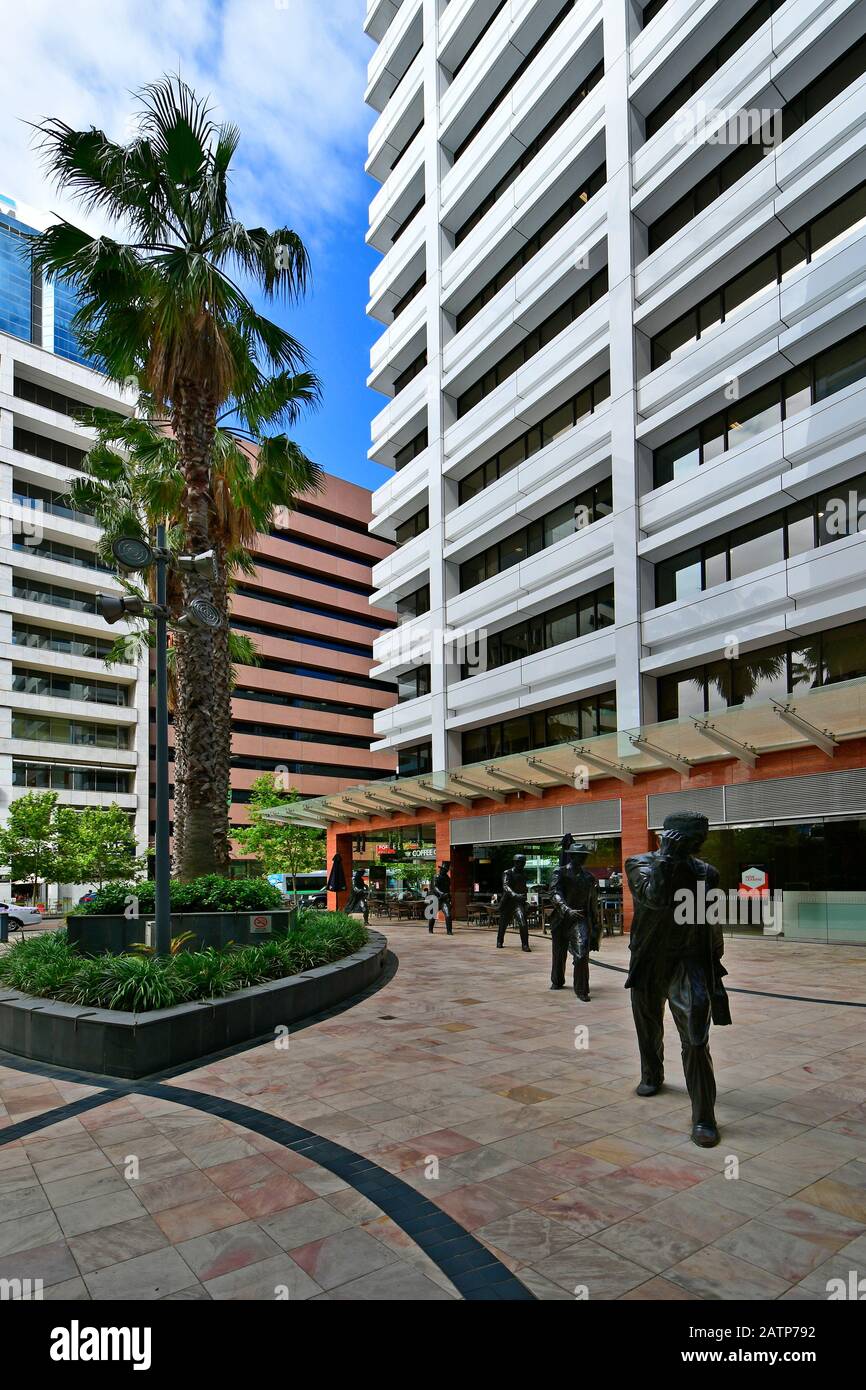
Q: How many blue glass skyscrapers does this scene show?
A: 1